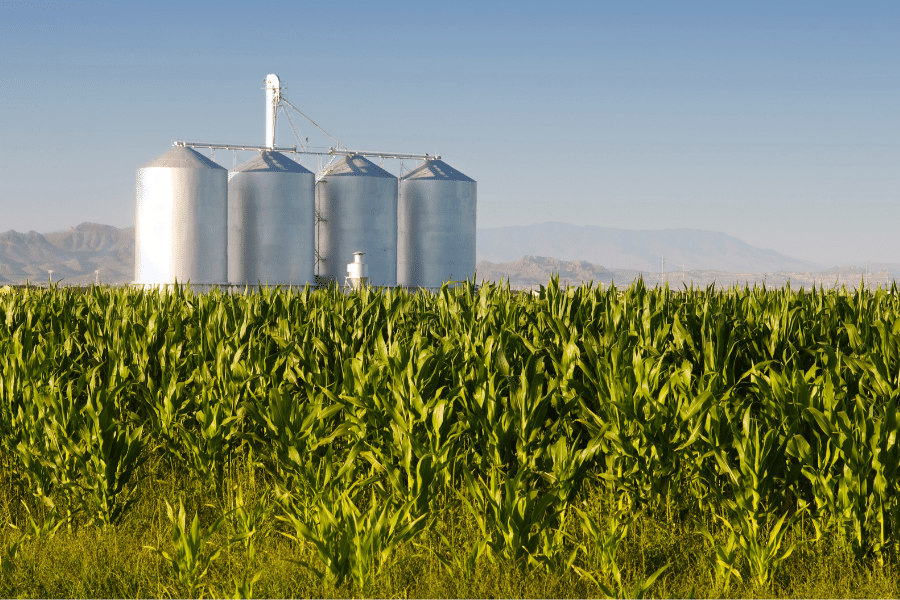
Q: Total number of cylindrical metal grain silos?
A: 4